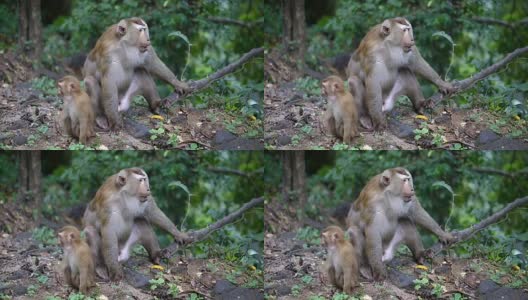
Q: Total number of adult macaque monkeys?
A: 4